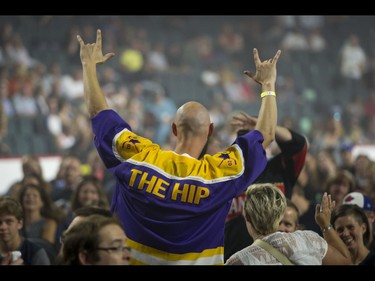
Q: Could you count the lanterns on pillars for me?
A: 0